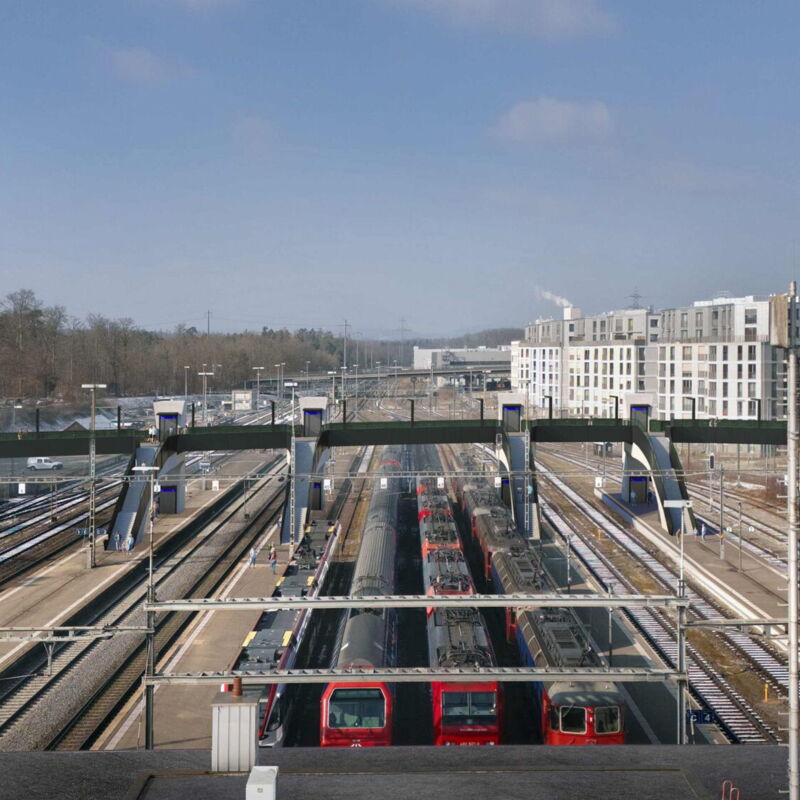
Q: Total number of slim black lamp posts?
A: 11